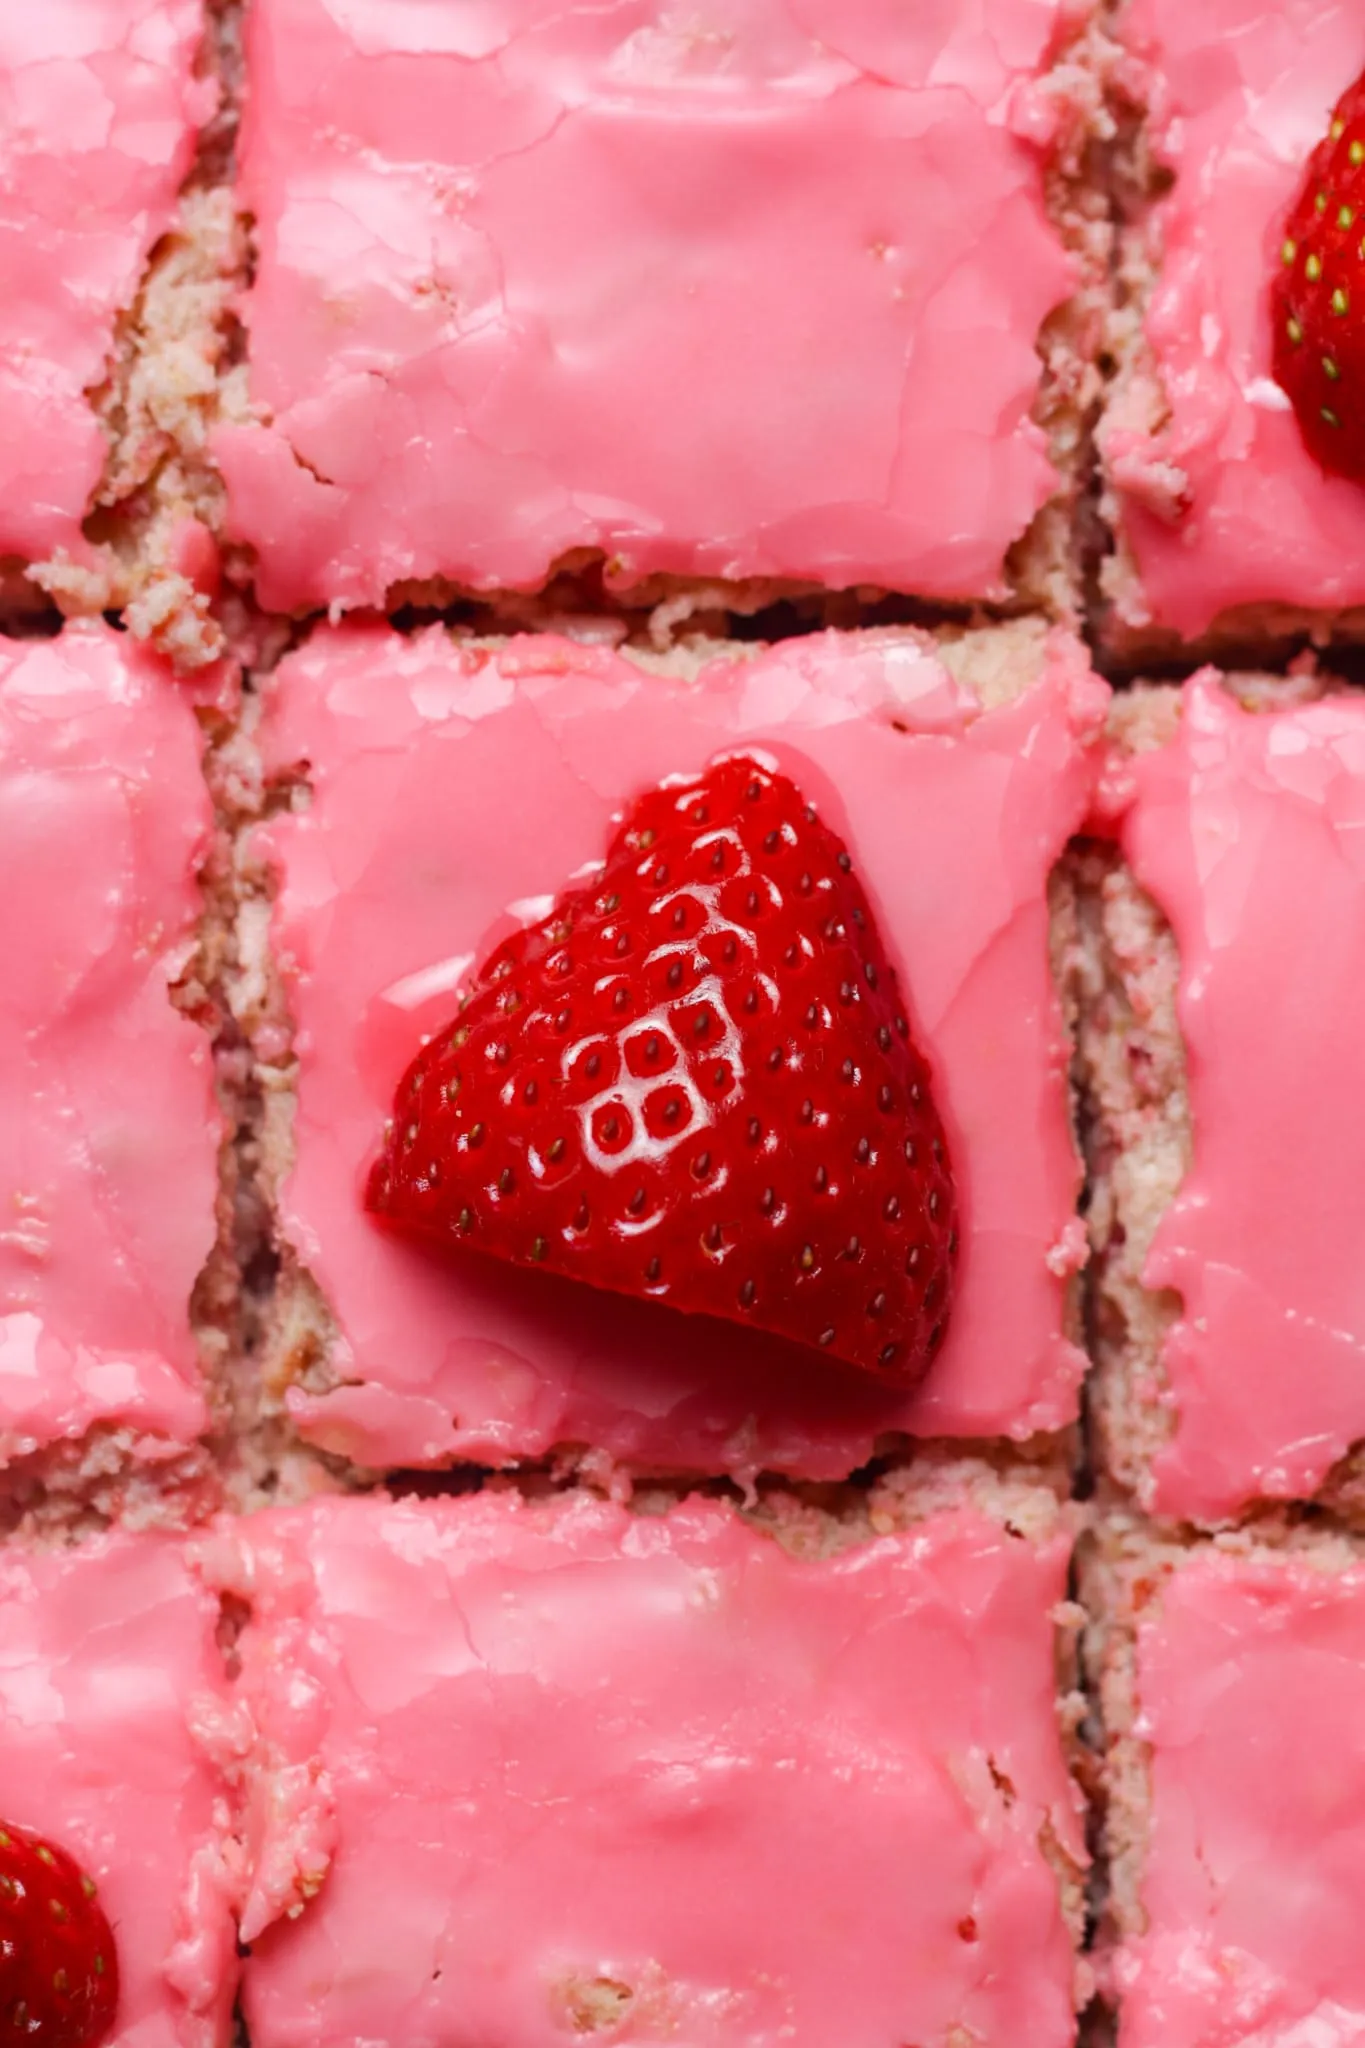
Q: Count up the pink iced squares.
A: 9